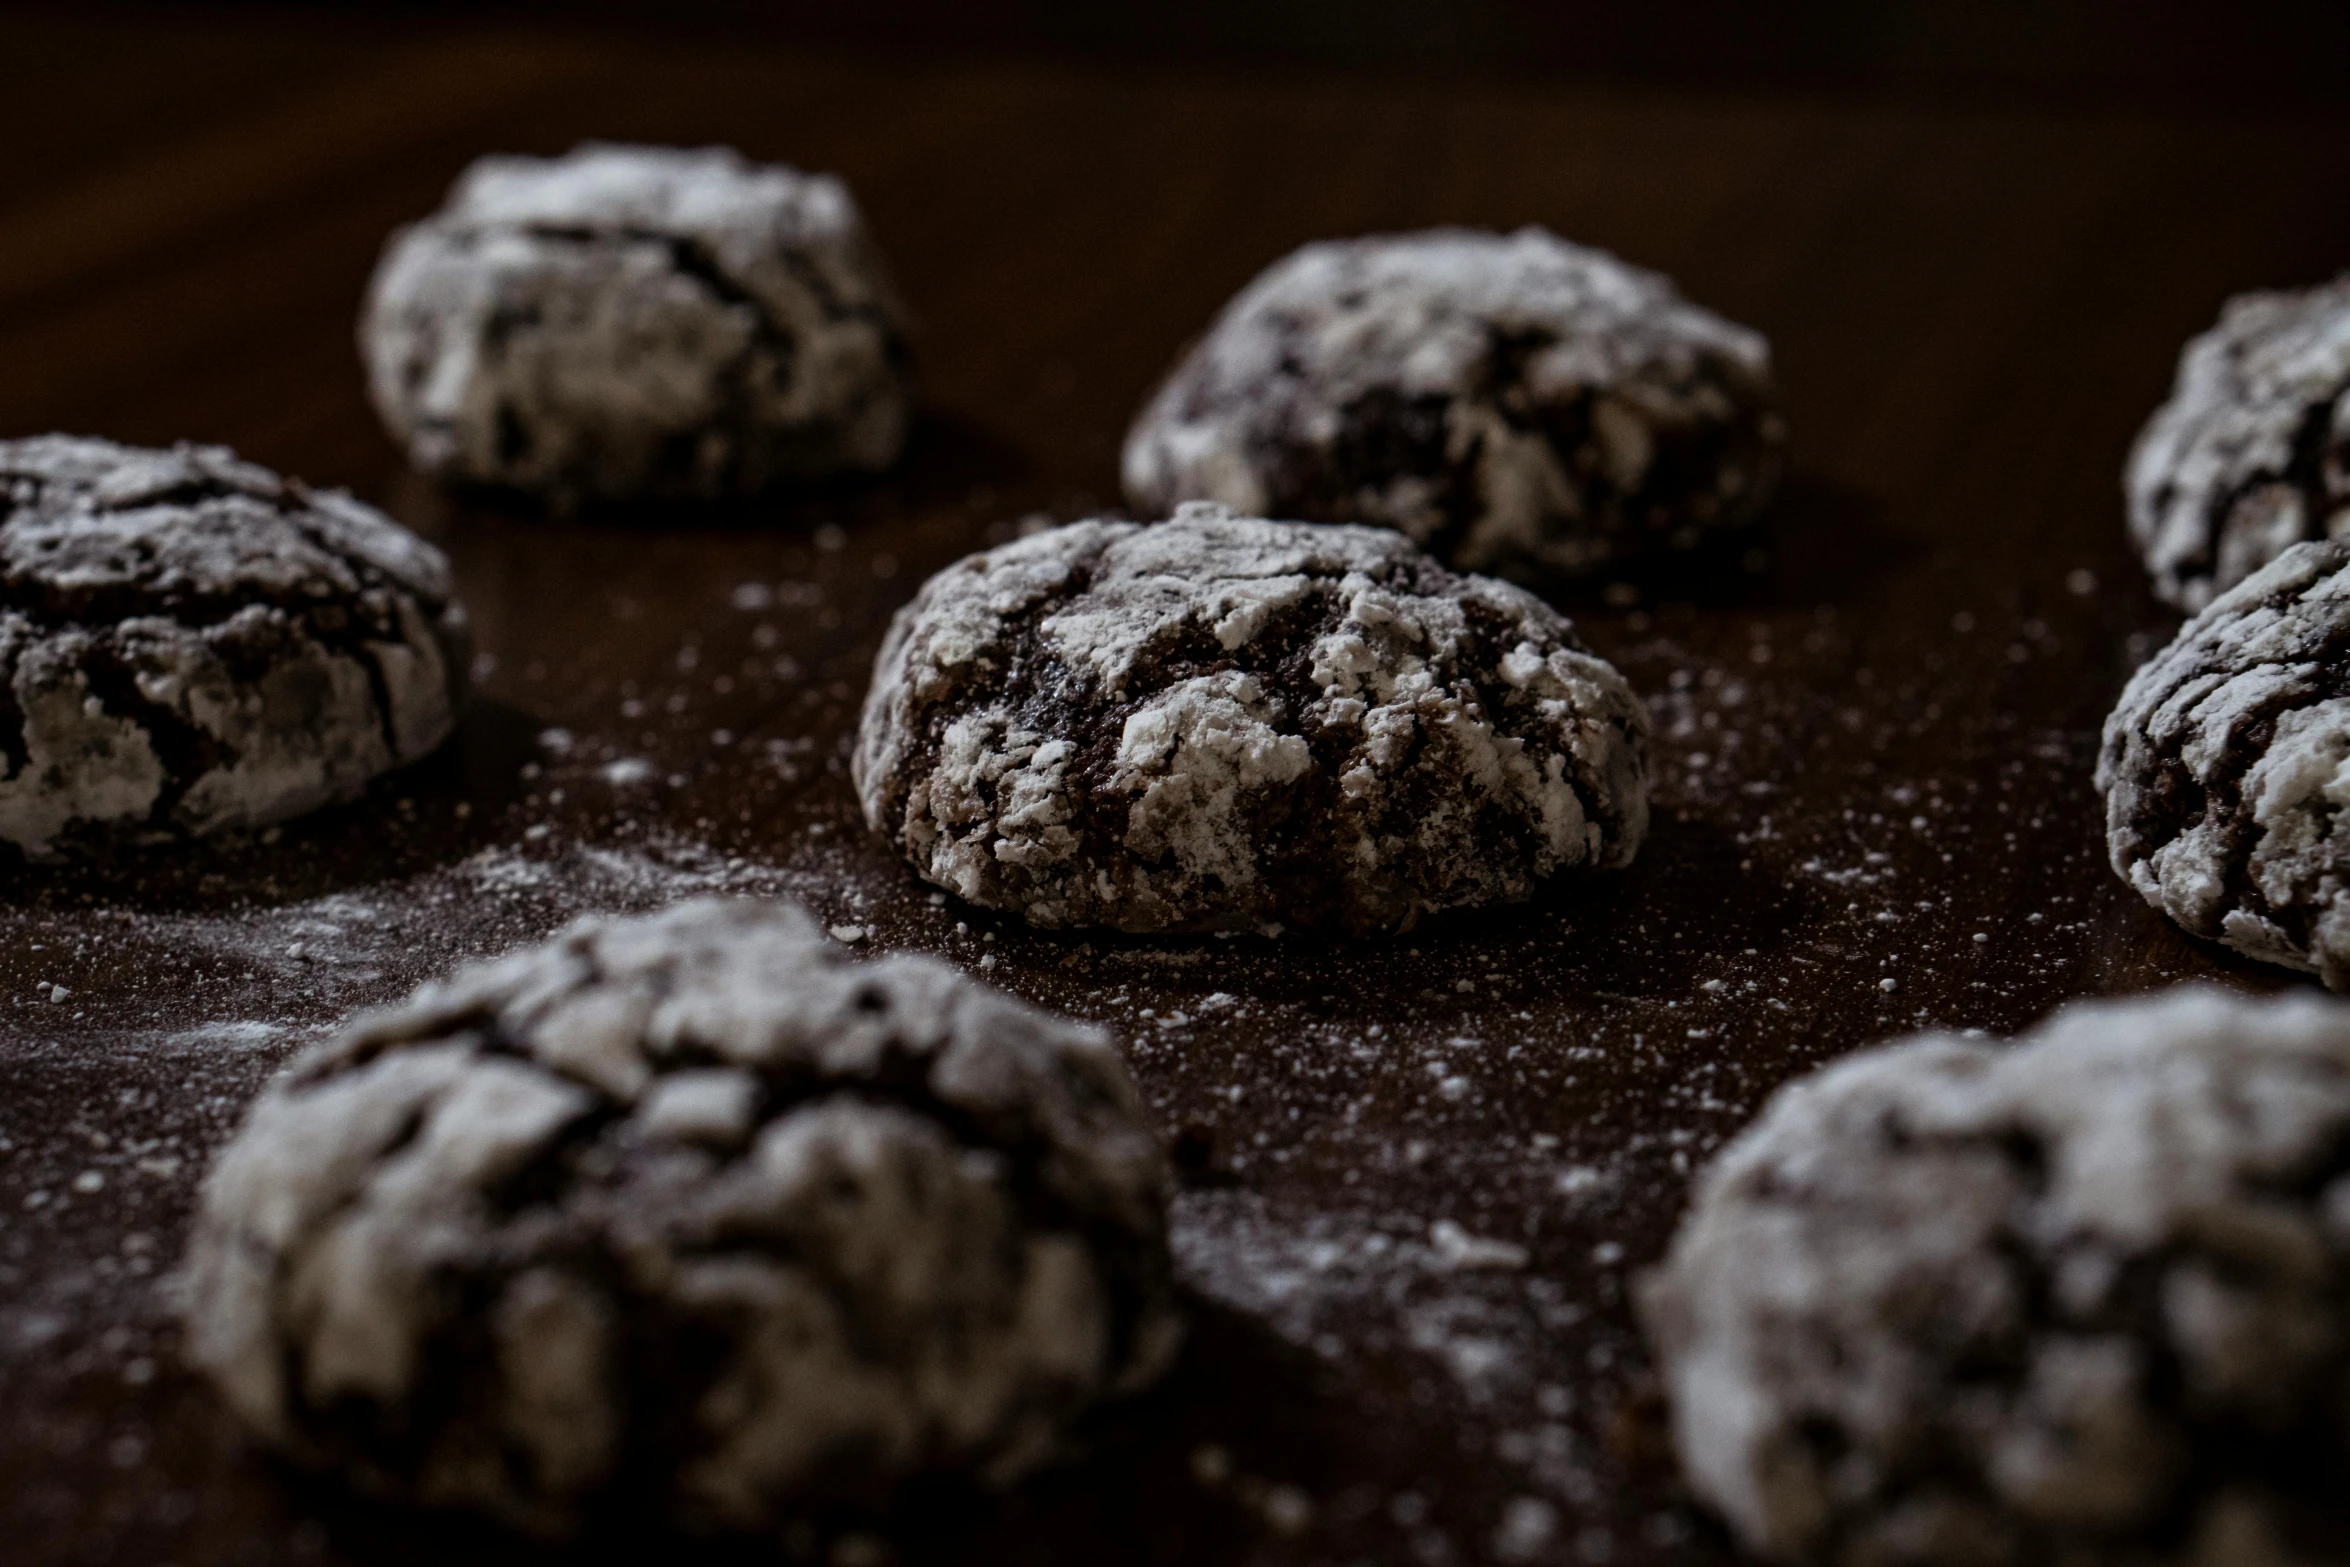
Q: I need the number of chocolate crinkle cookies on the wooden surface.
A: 8